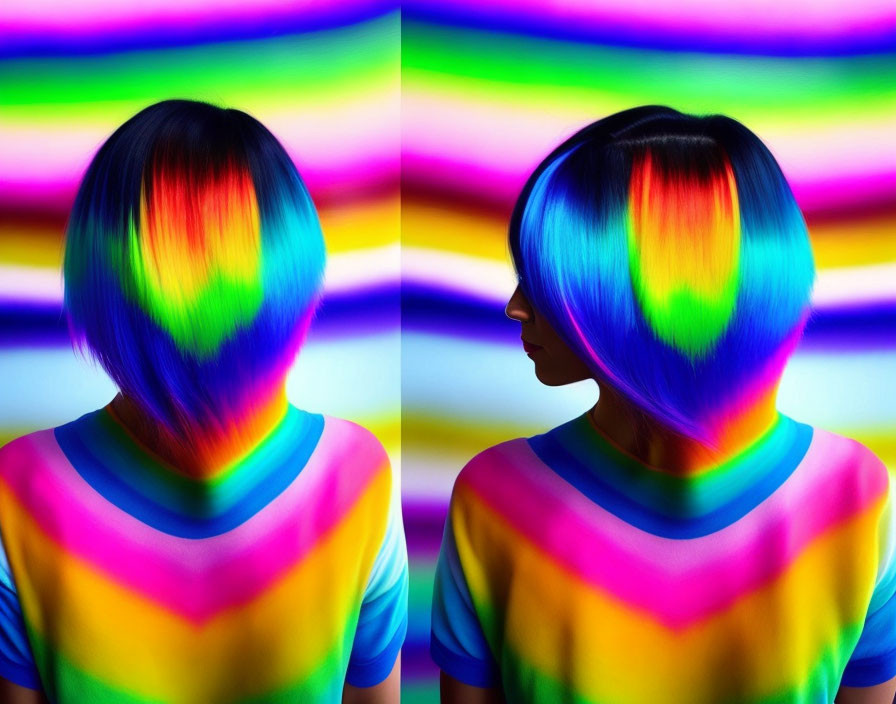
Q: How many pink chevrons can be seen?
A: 2